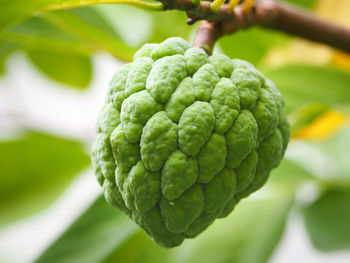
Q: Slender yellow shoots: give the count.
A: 3